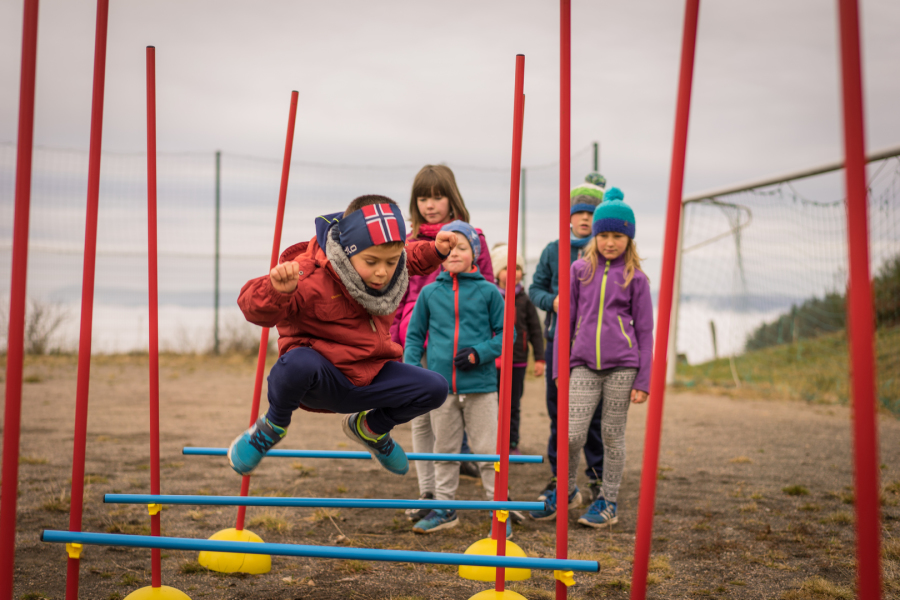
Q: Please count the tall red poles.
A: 9